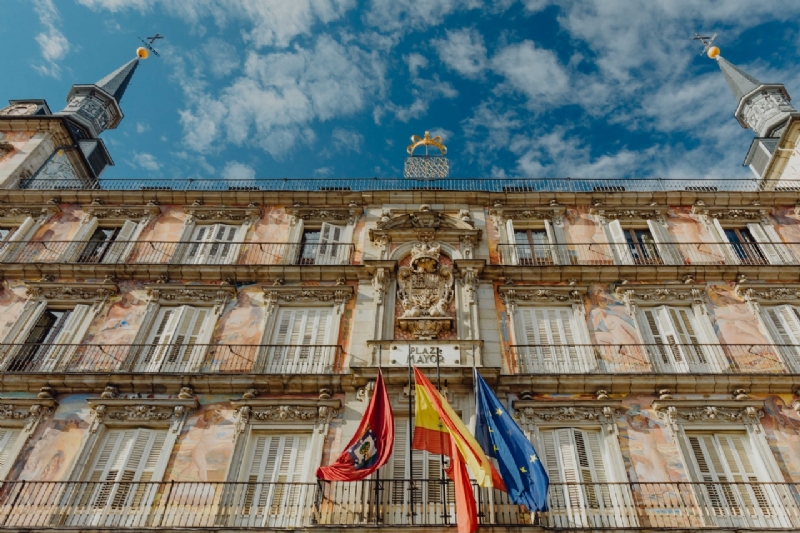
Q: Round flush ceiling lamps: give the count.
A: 0